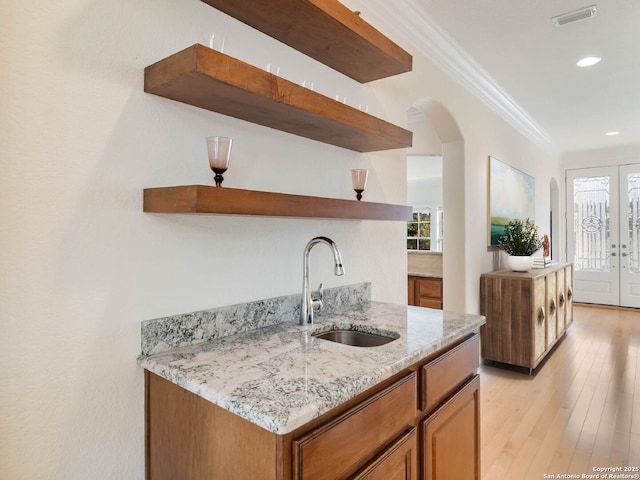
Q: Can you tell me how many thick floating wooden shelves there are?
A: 3